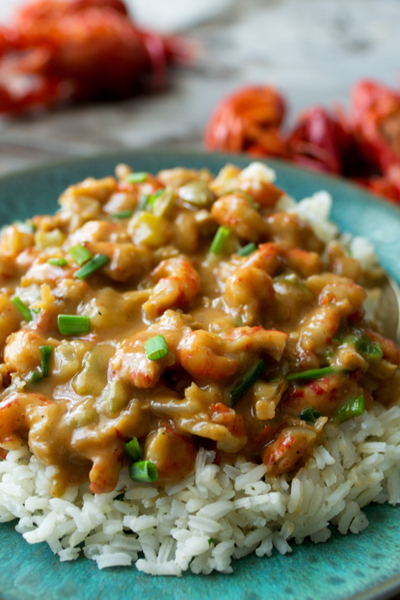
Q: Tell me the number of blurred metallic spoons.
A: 1